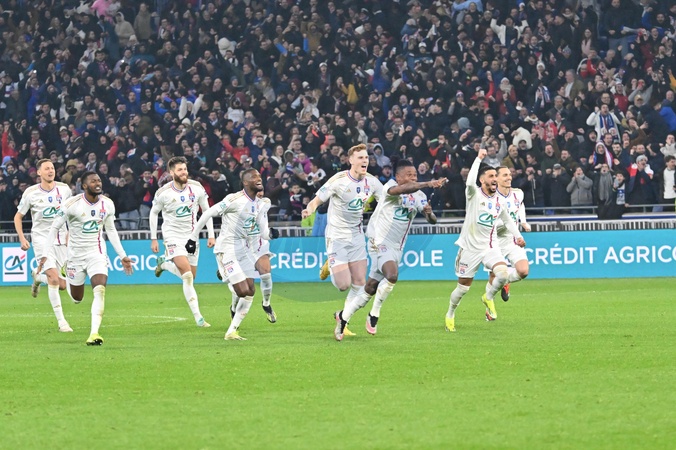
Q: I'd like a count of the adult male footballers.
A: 9